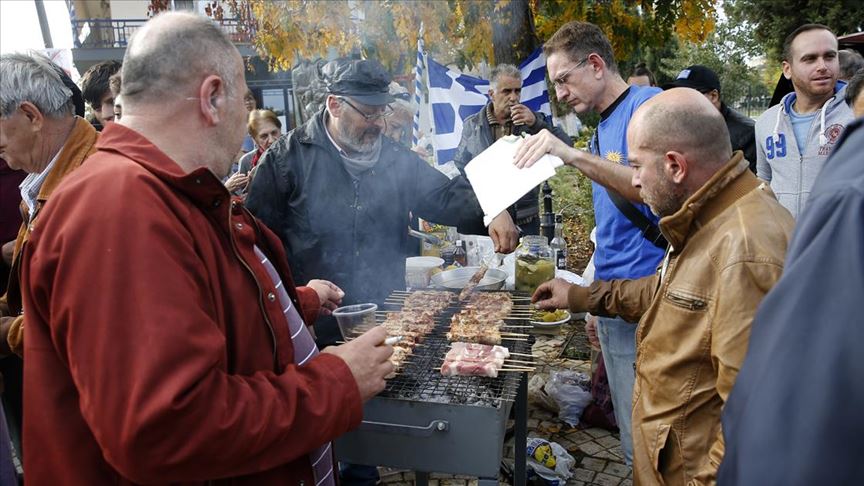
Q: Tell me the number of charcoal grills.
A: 1